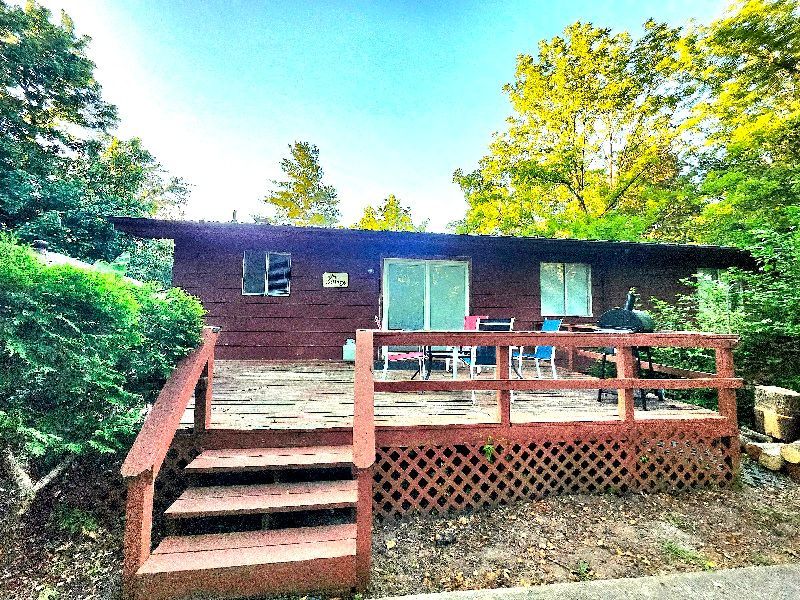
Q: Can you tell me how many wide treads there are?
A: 3